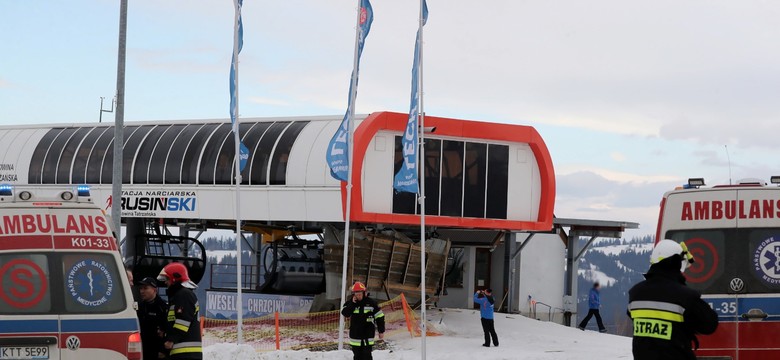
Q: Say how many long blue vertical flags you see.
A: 3